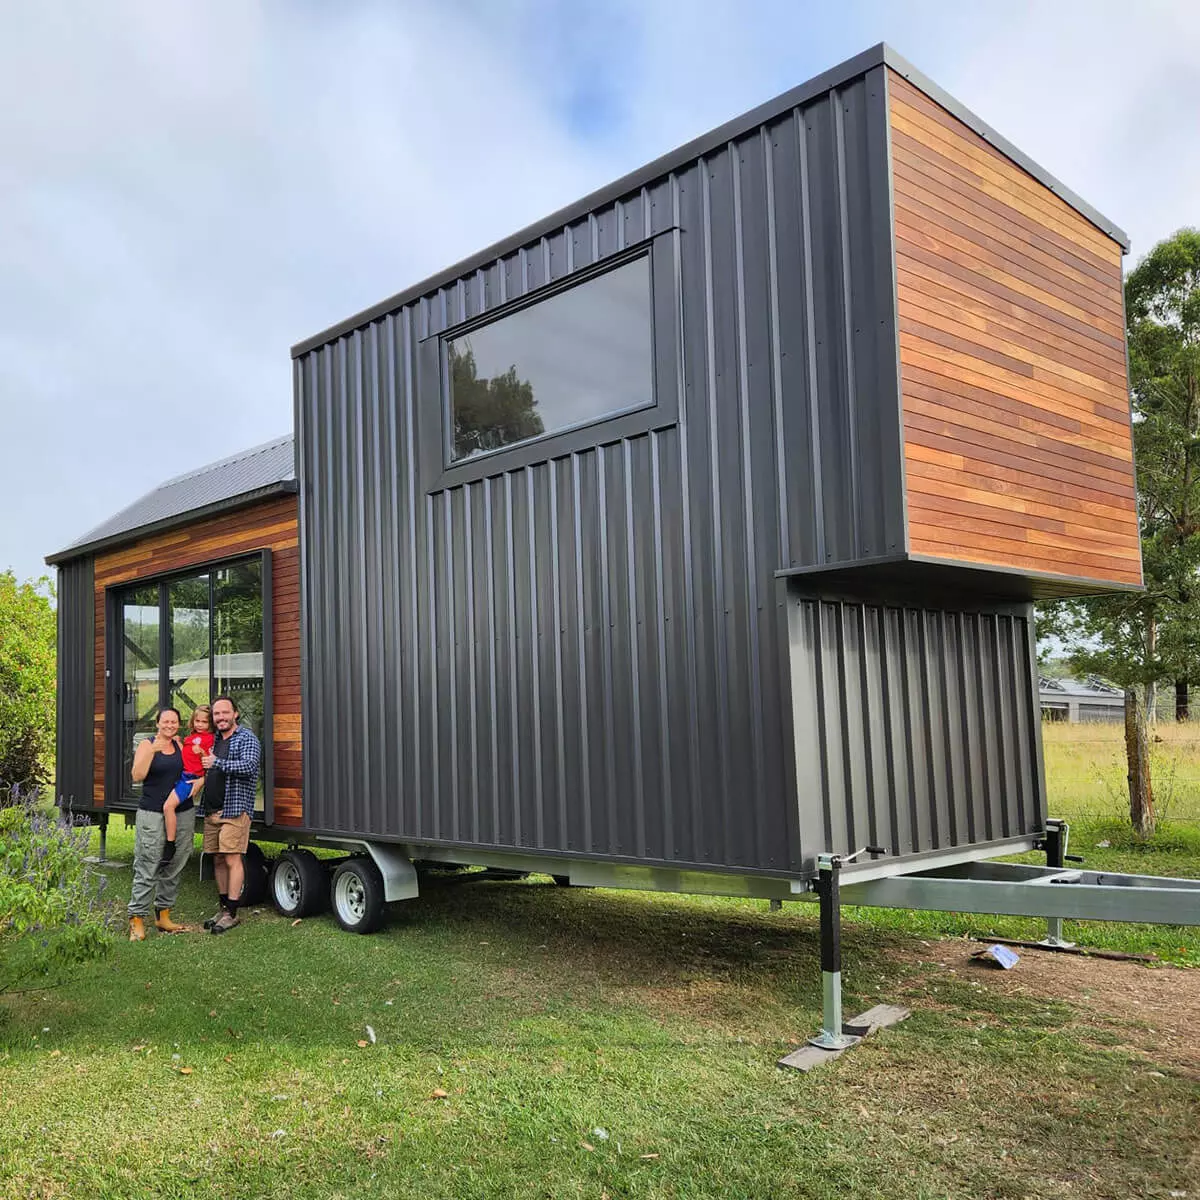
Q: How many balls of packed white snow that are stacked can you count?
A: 0